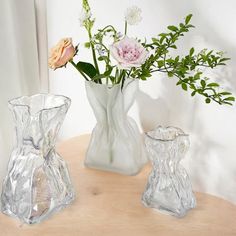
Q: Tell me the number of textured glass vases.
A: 3